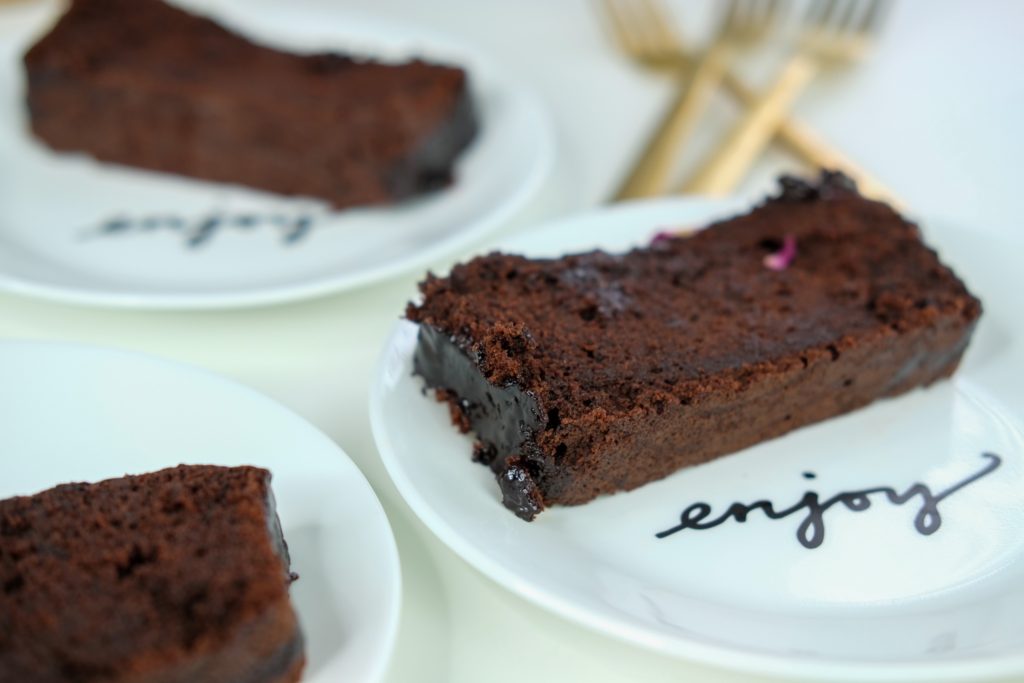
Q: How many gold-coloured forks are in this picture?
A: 3